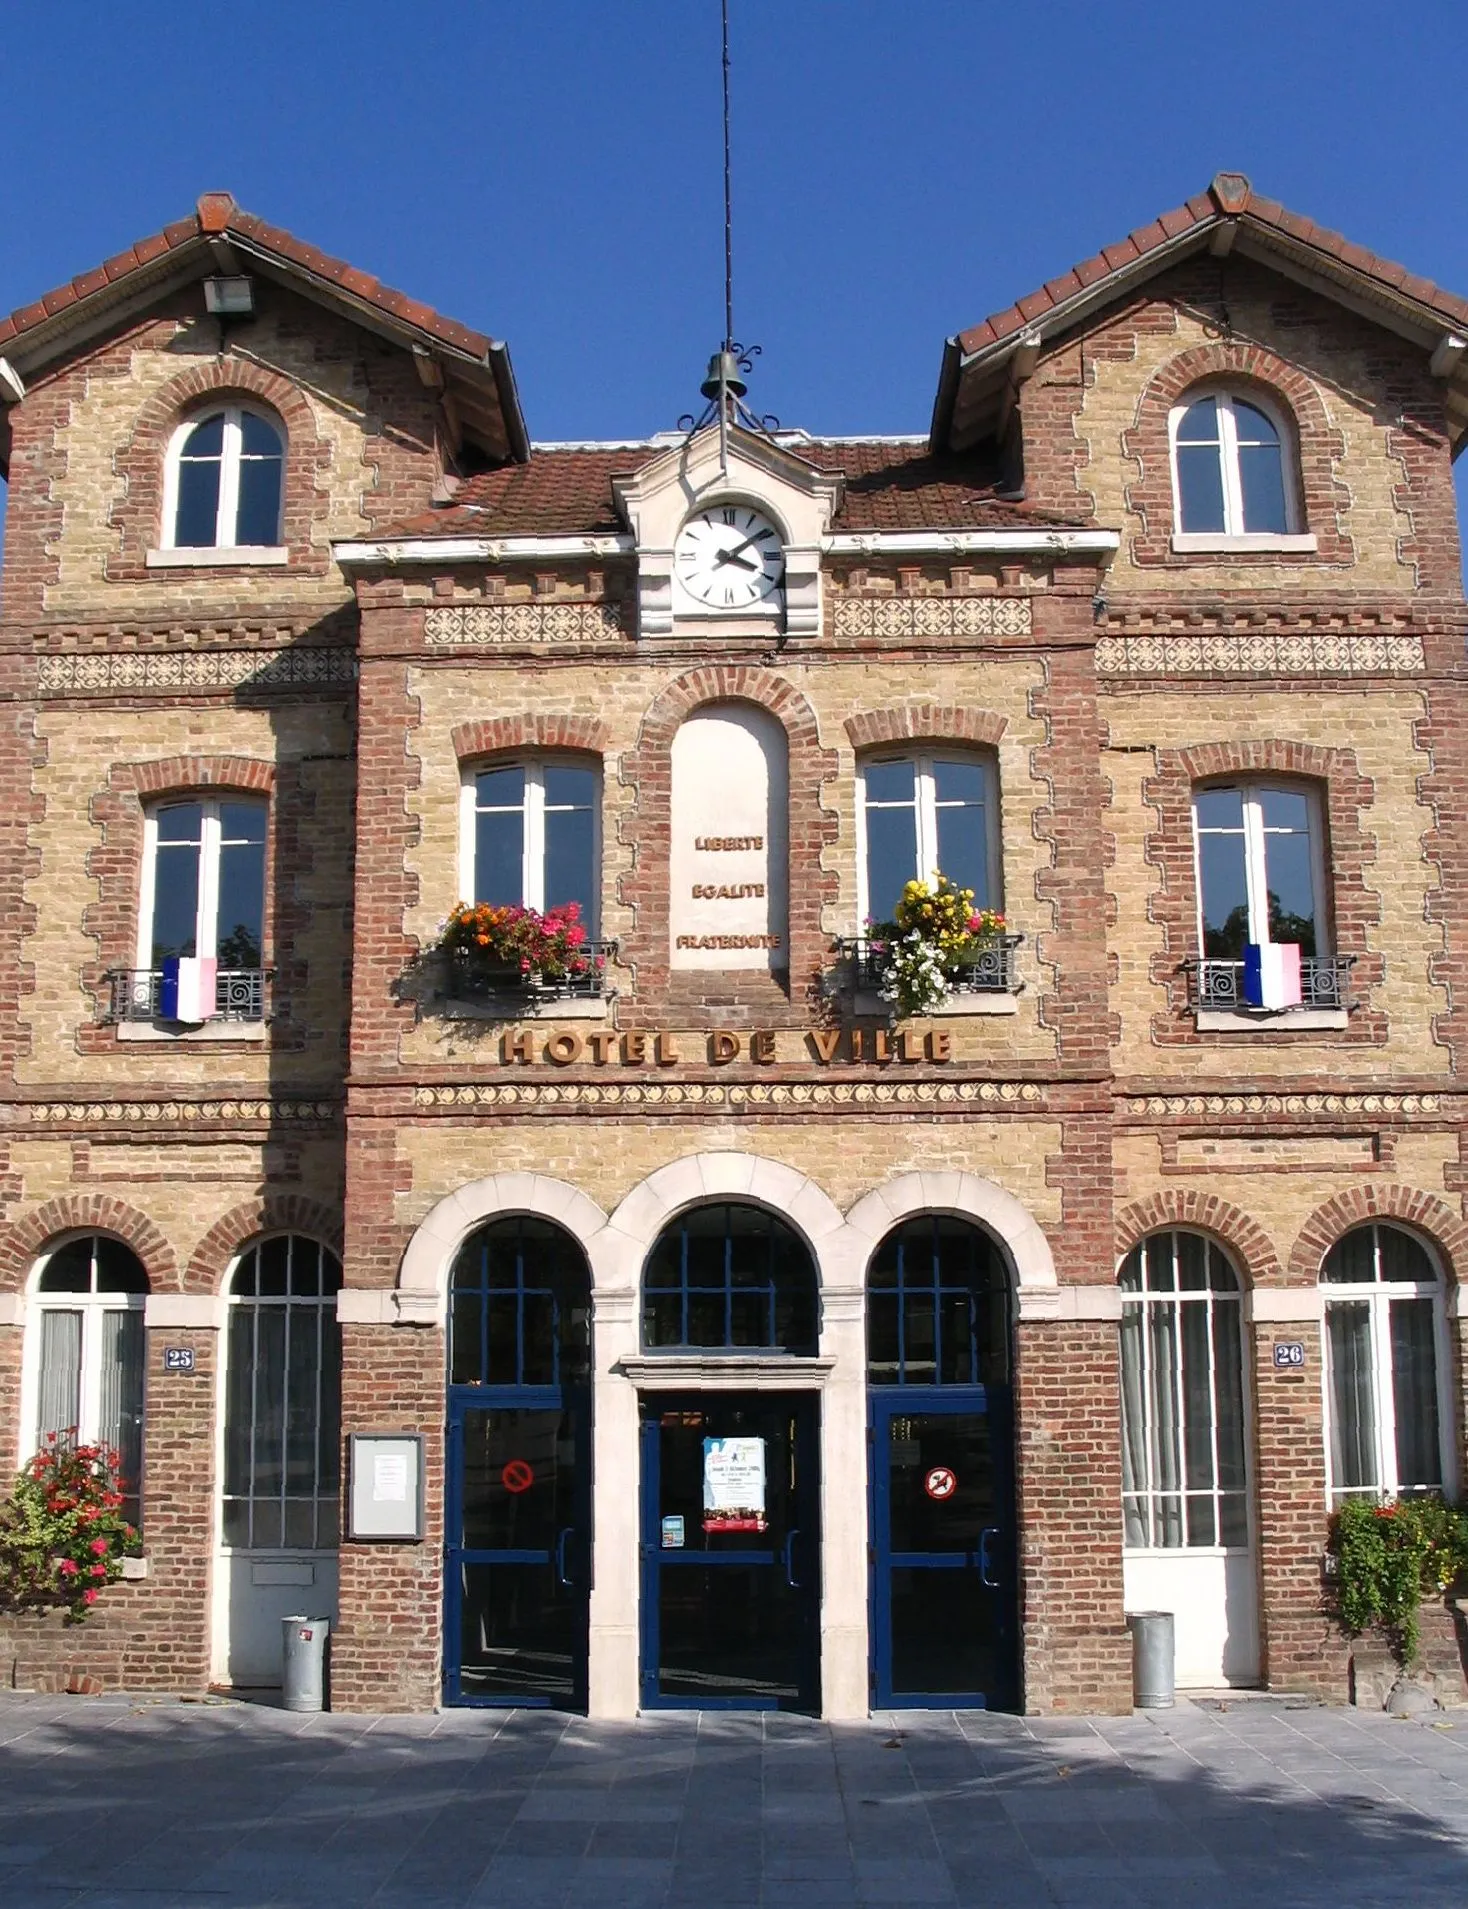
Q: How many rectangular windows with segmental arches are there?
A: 4